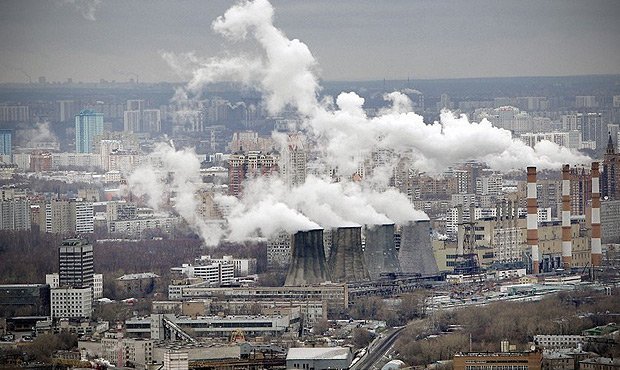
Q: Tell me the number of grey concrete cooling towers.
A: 4